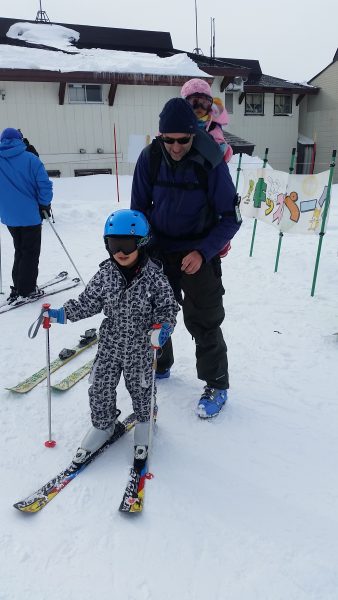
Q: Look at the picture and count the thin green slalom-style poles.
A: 4